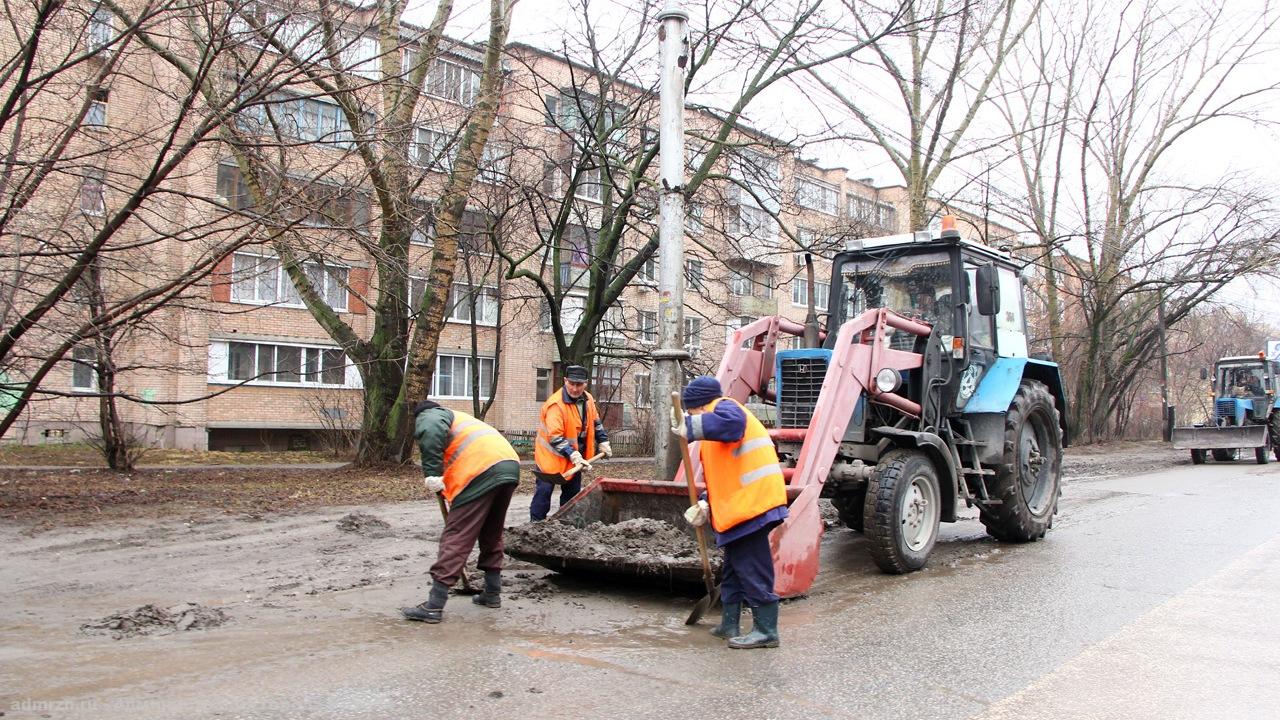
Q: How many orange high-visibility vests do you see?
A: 3